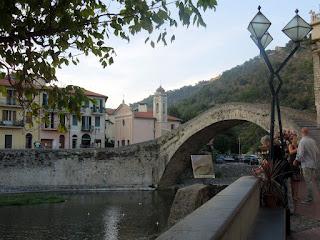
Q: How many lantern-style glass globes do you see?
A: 3